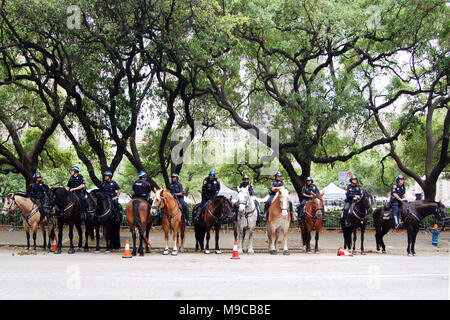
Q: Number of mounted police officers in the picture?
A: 11